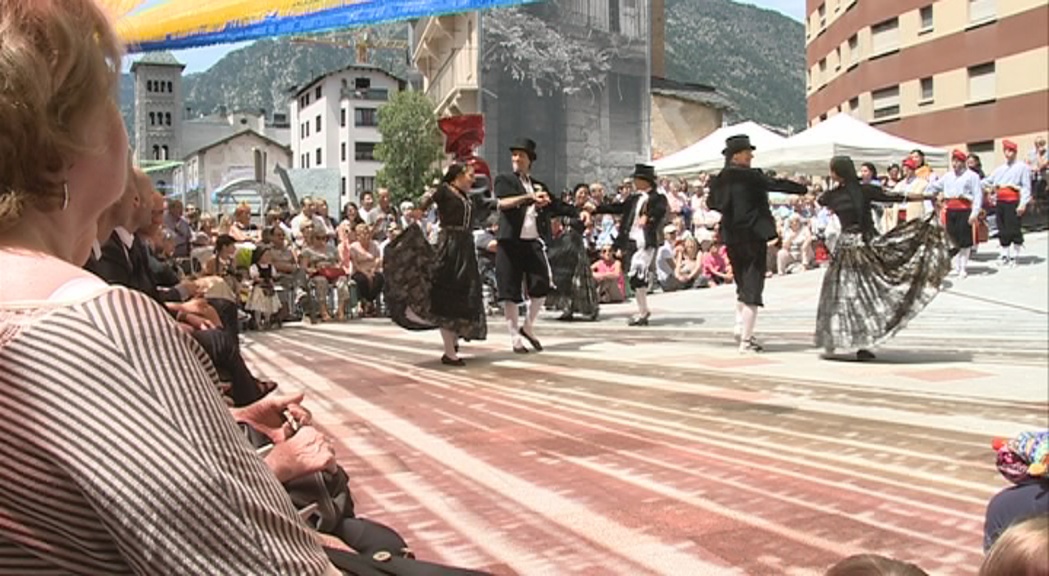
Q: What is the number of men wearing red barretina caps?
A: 3